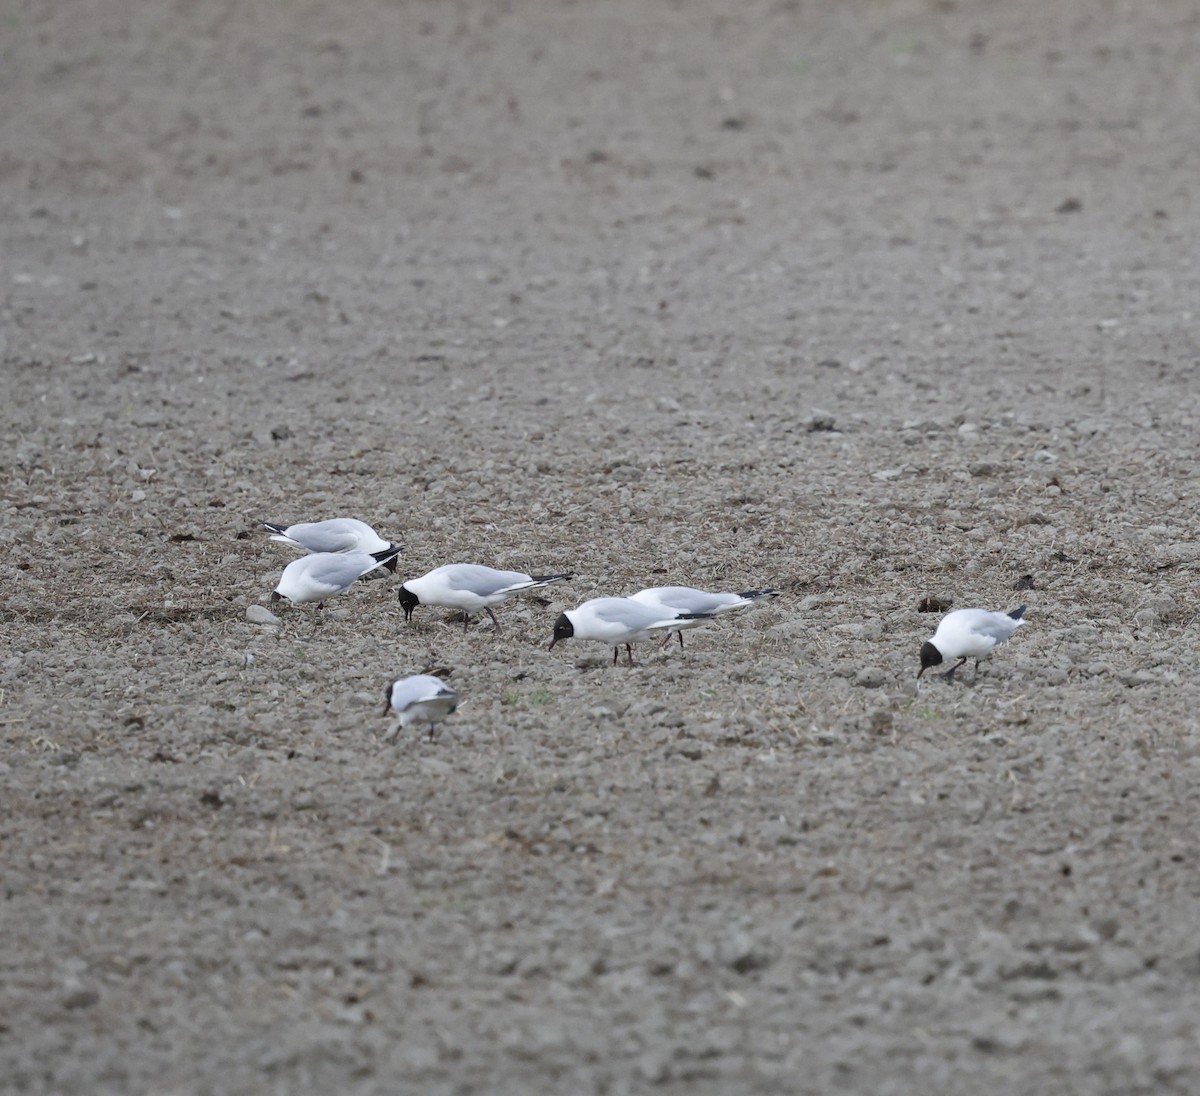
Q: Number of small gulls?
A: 7